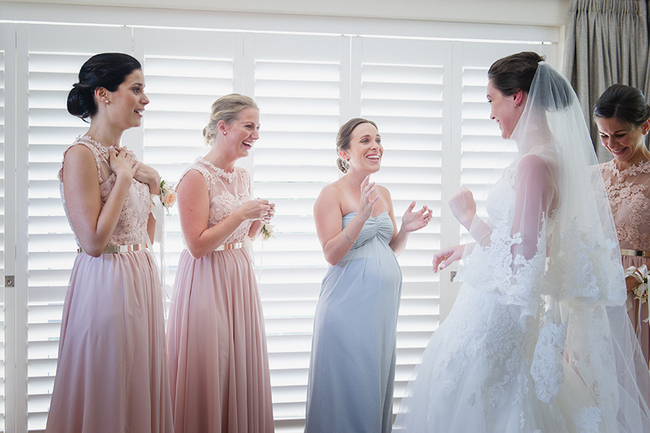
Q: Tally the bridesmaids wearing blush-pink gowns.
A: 3